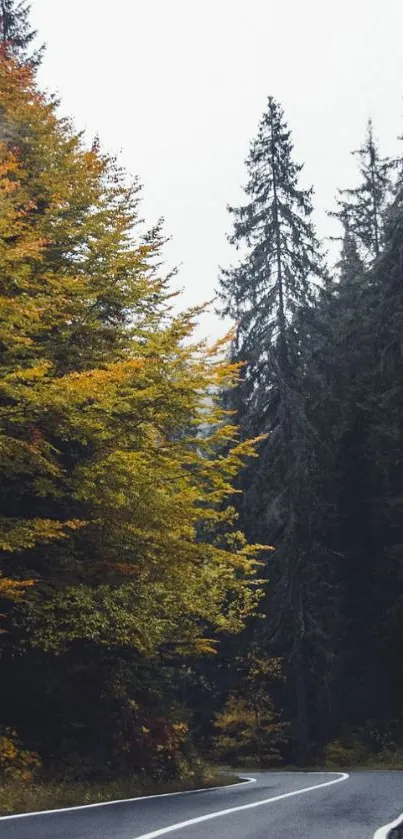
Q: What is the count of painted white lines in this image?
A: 3